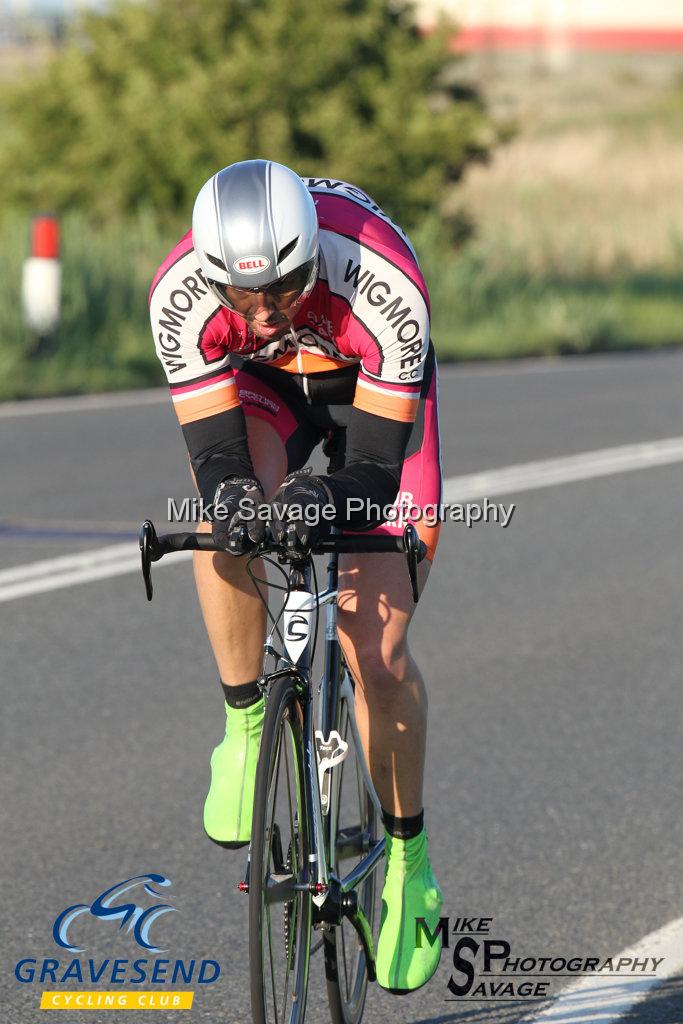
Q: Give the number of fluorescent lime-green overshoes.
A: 2